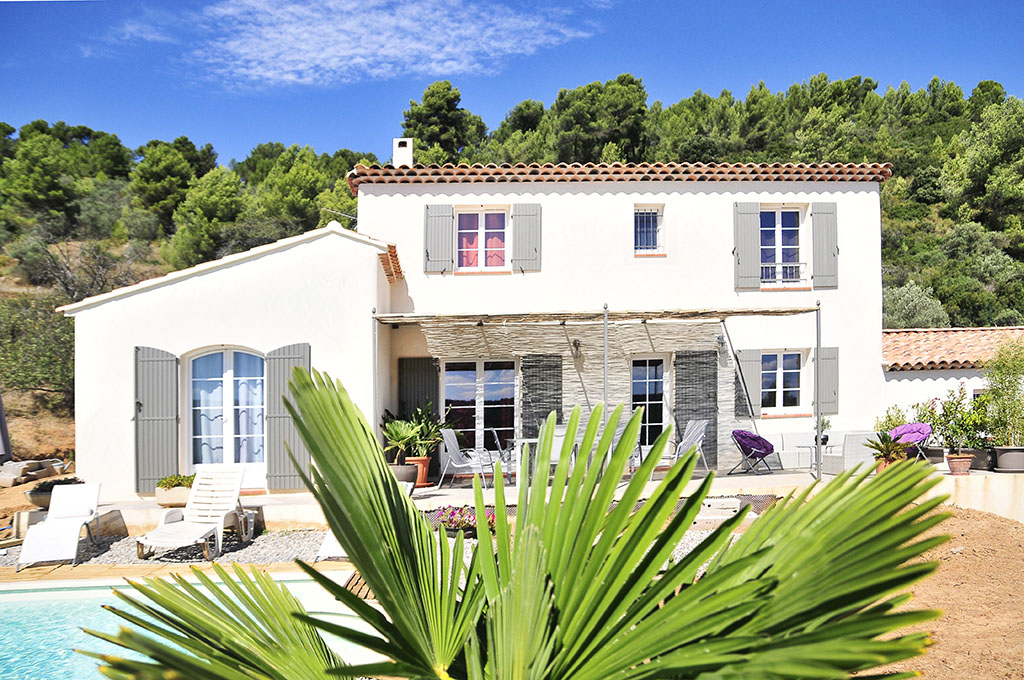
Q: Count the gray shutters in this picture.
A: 11